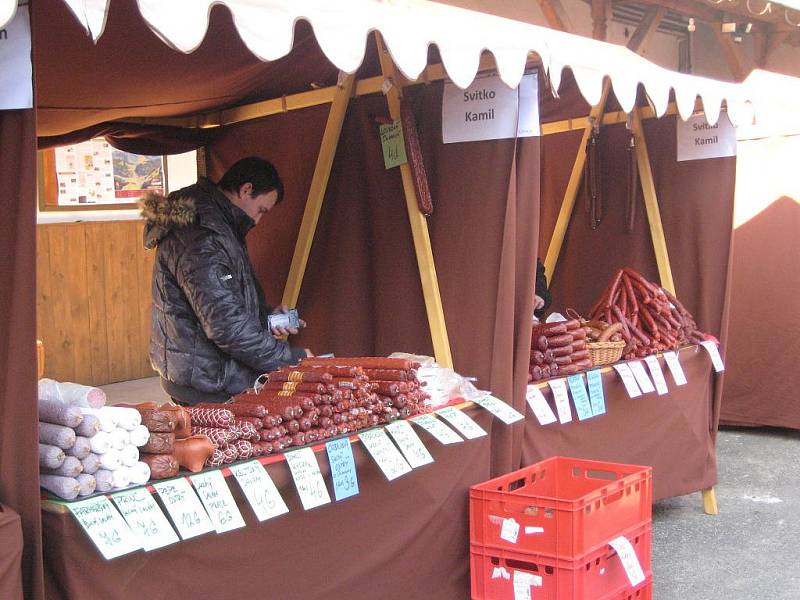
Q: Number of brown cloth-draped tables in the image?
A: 2